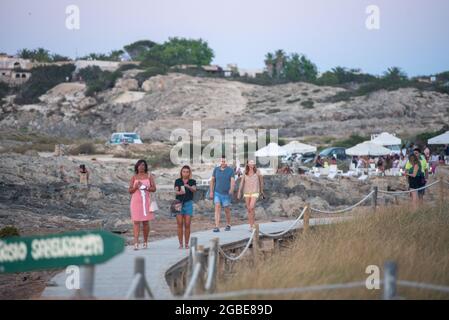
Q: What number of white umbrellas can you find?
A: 5